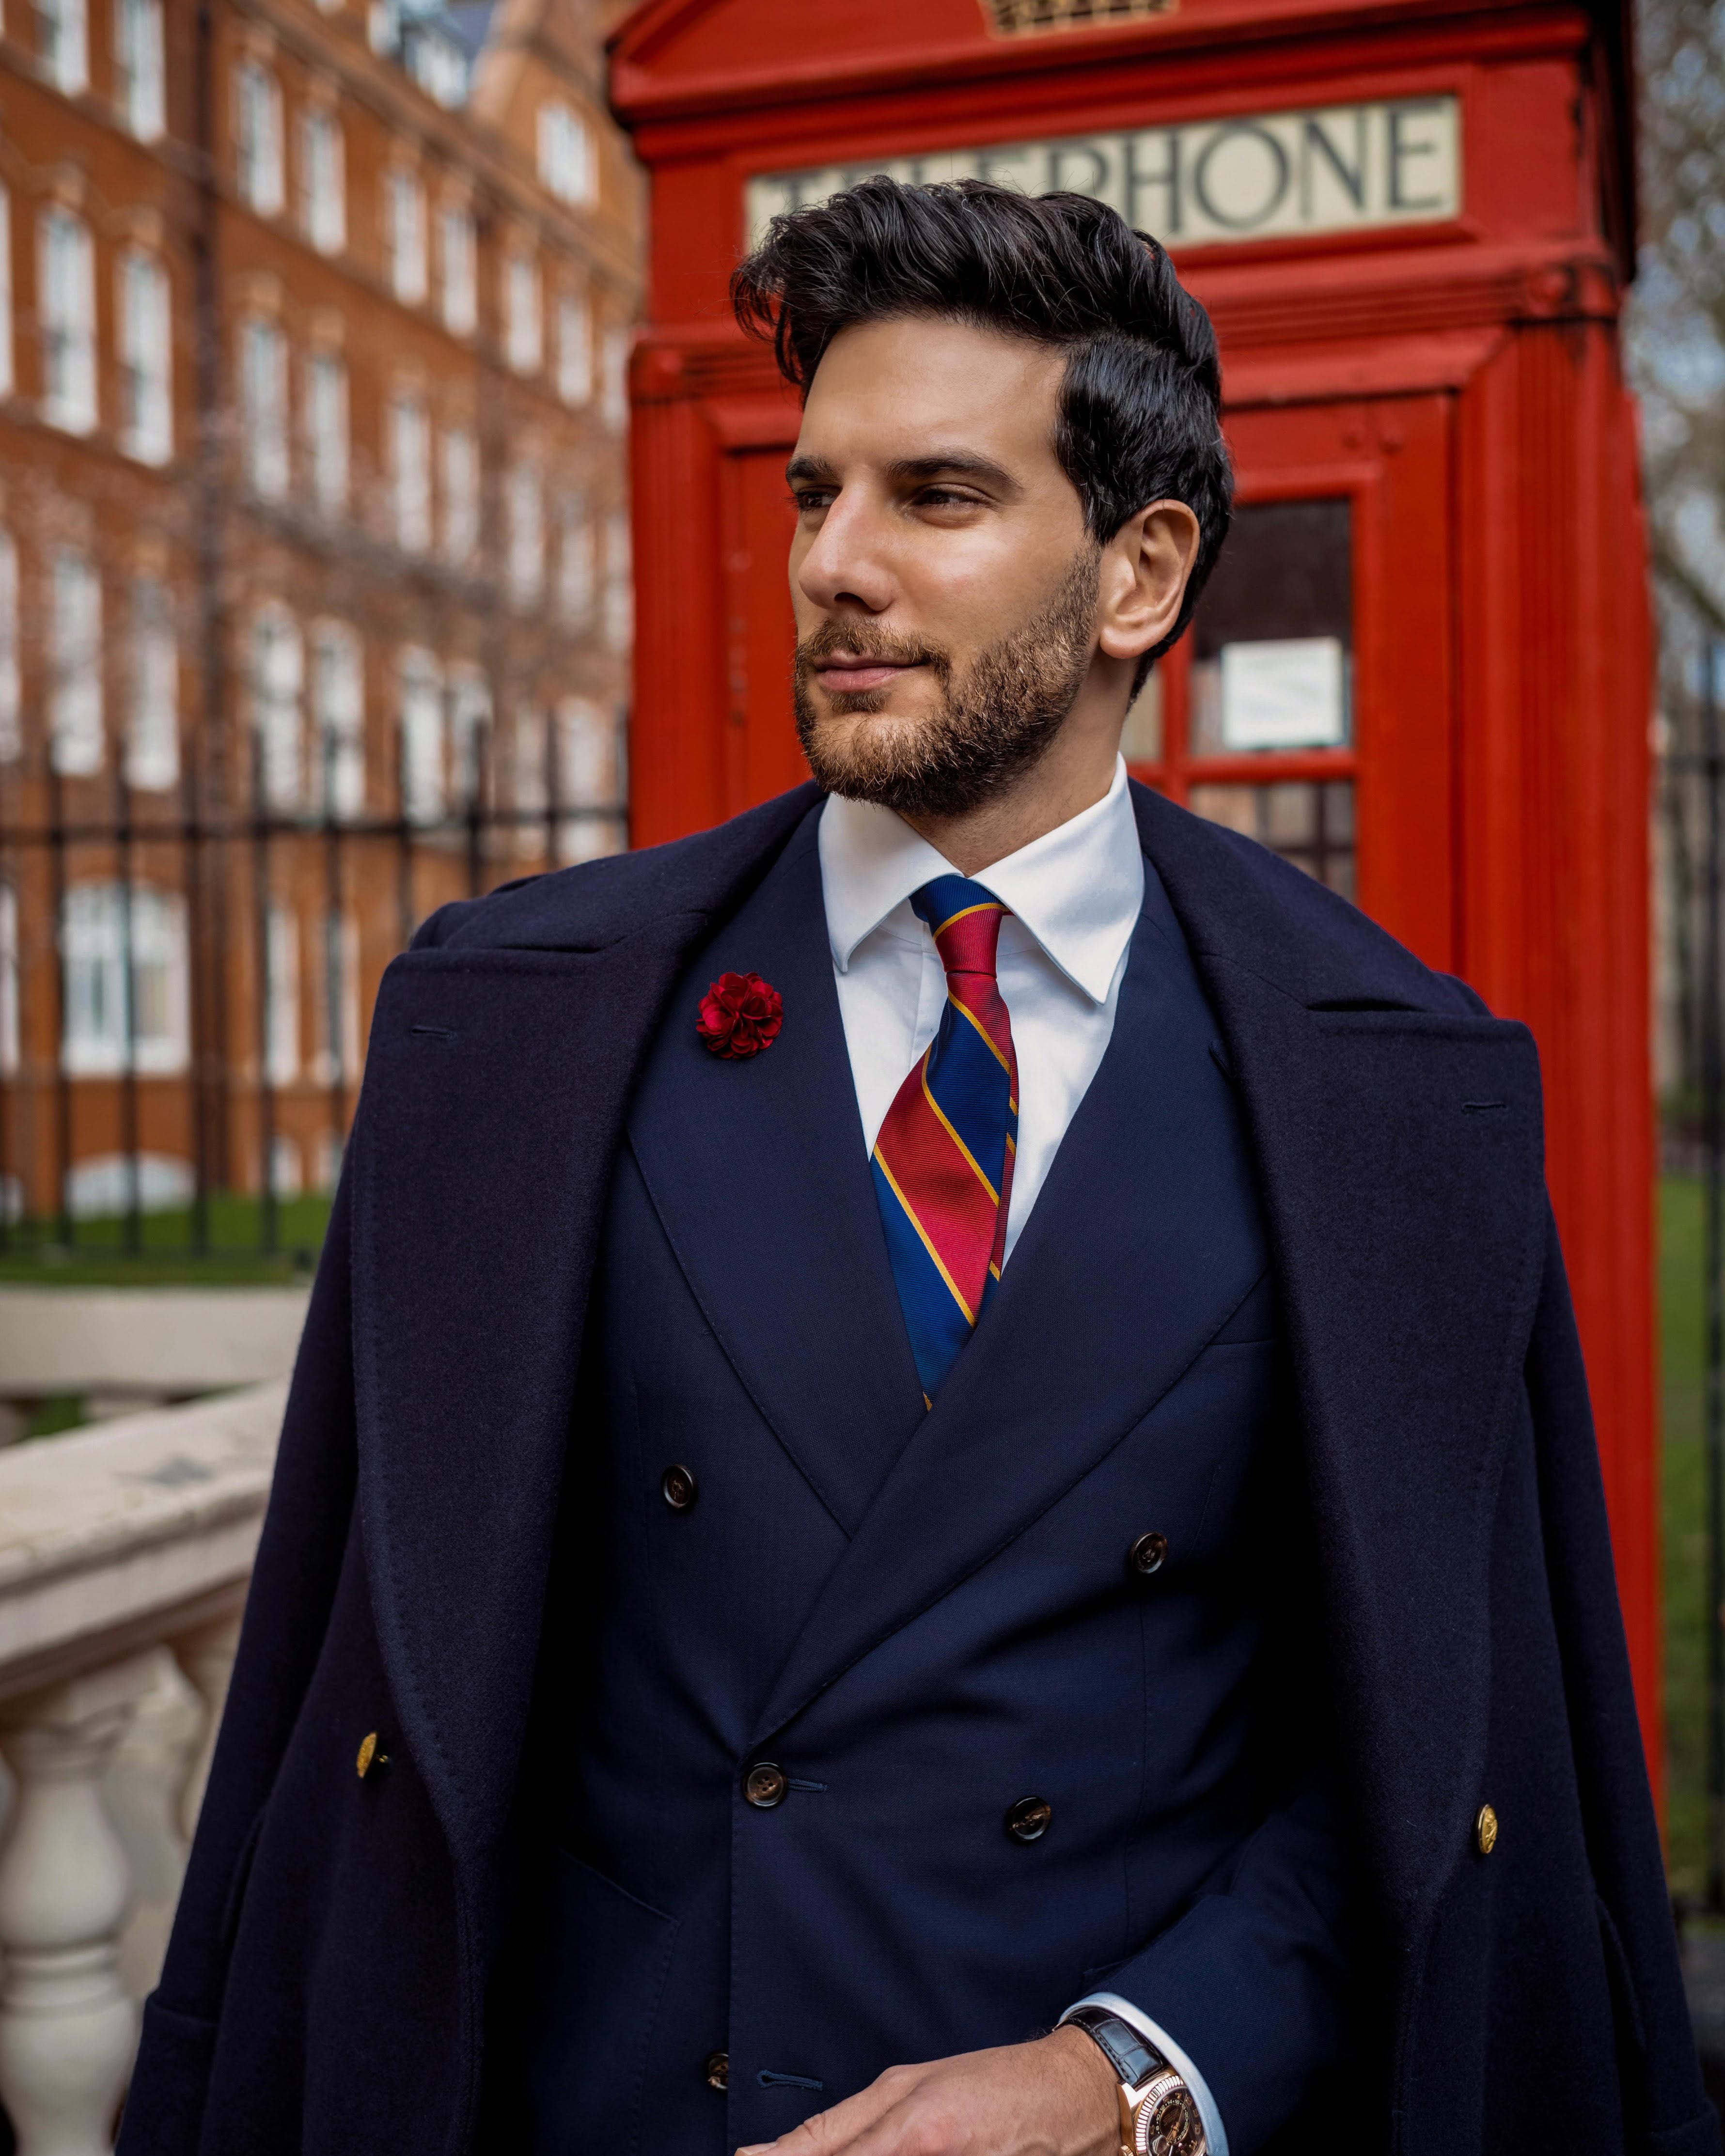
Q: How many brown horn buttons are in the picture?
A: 5